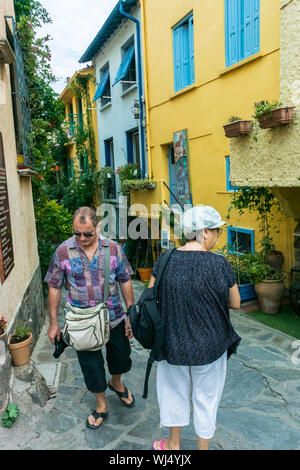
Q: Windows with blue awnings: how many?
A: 2